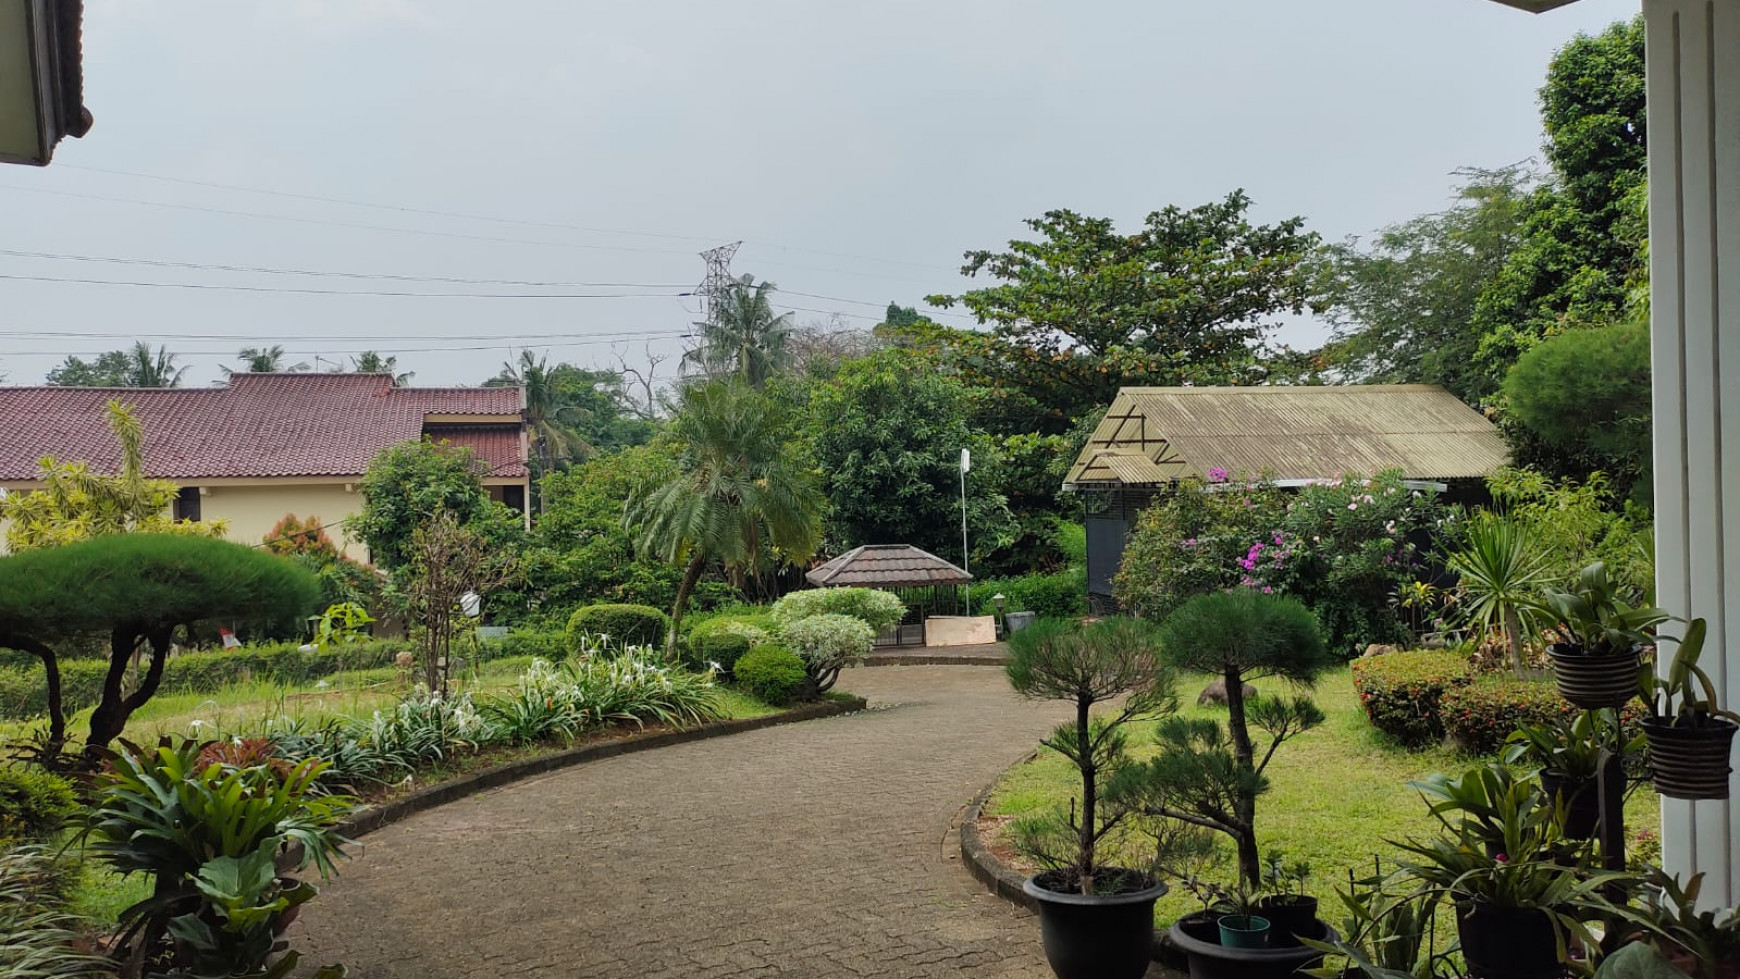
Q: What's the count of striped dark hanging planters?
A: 2